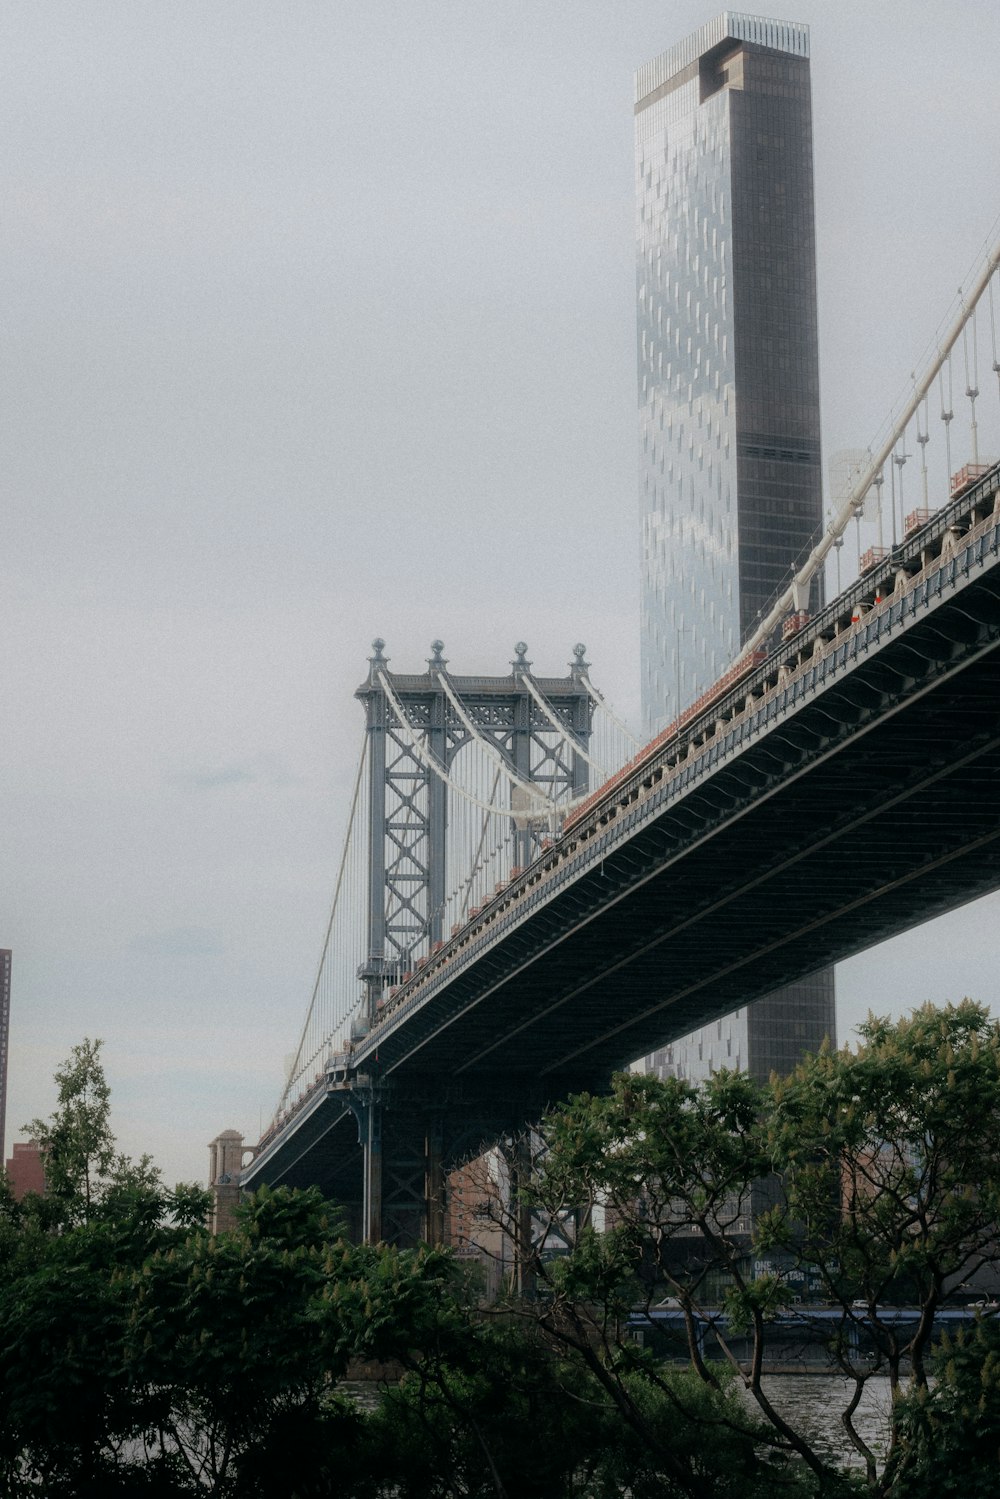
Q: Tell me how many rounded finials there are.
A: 4